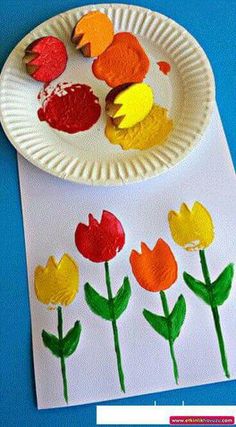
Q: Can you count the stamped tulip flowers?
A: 4